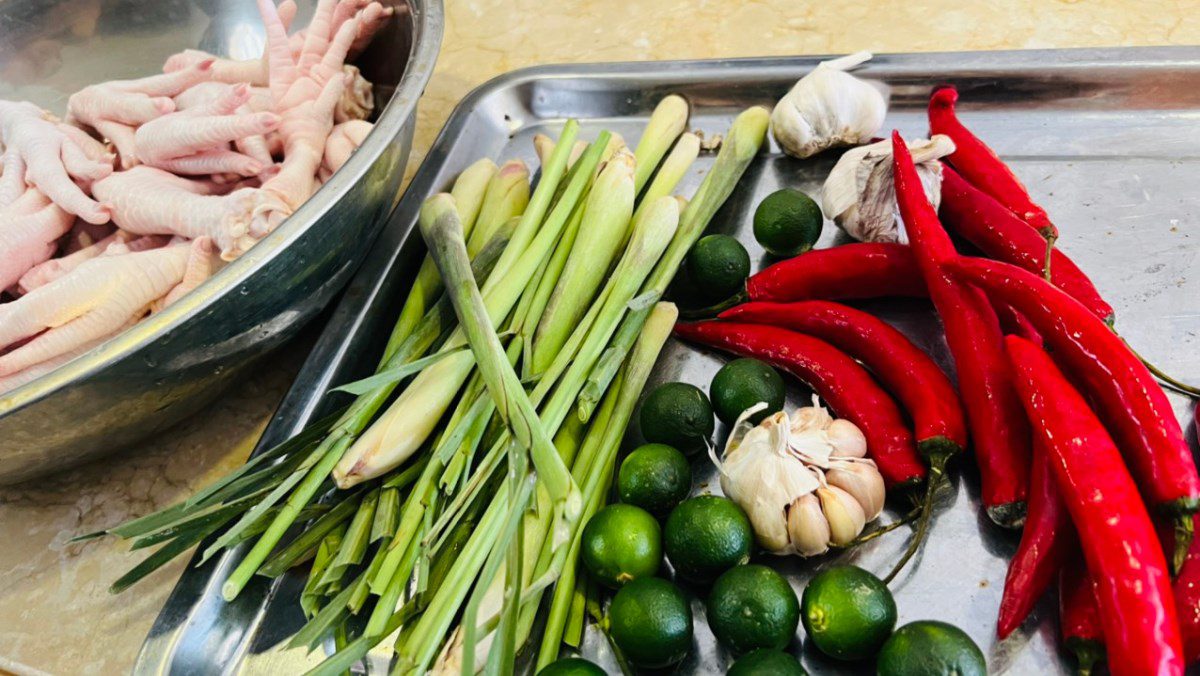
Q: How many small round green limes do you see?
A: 13